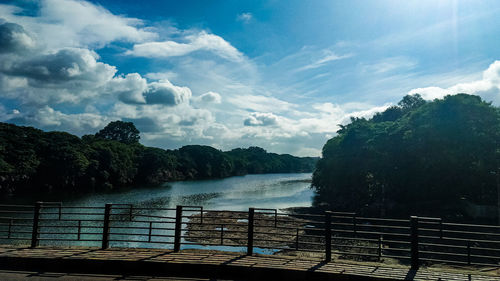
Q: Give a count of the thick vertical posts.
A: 6